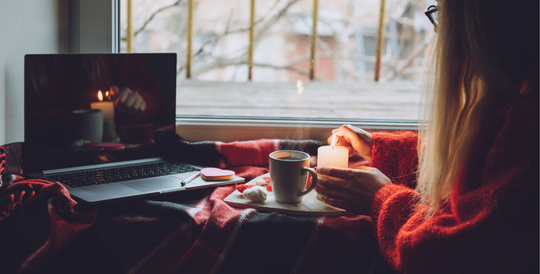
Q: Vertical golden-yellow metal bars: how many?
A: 5